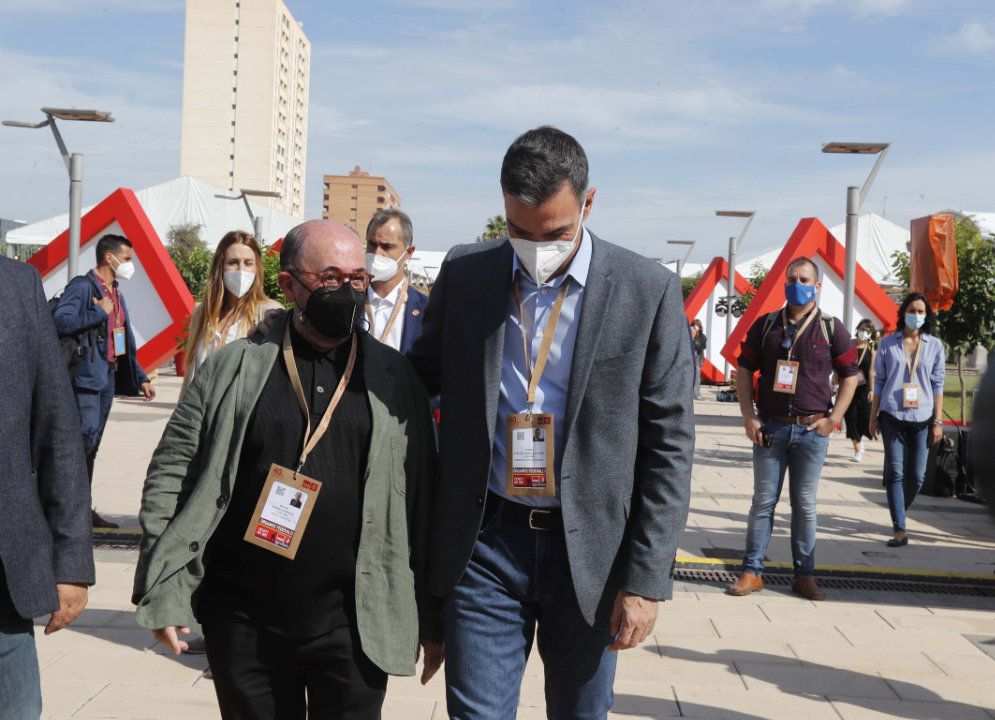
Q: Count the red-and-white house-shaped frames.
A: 3